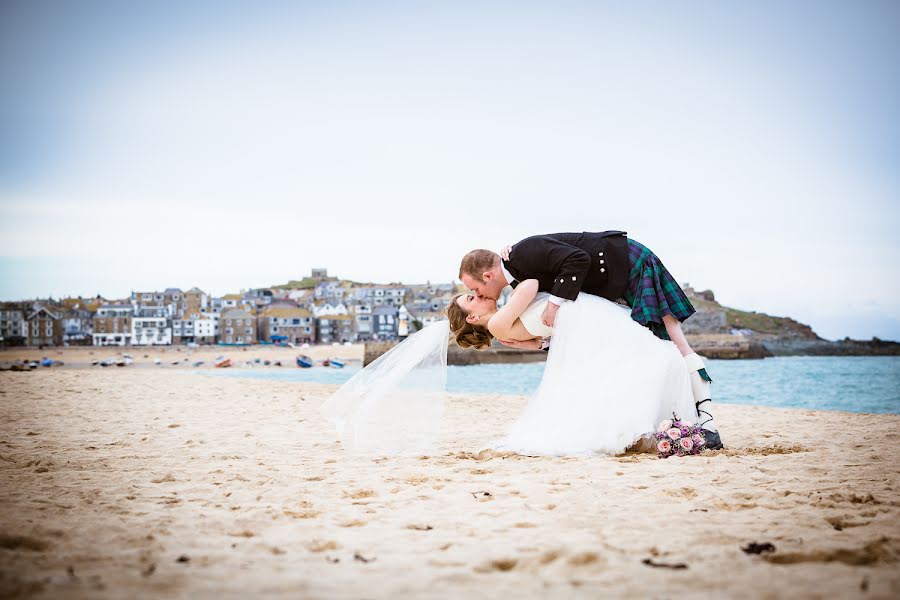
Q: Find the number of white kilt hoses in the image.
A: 1